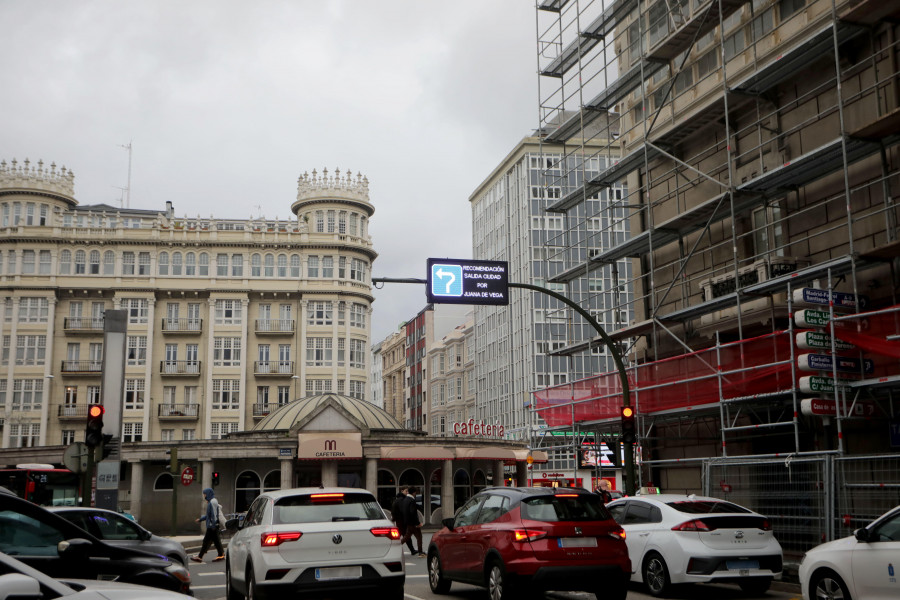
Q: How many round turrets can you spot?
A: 2